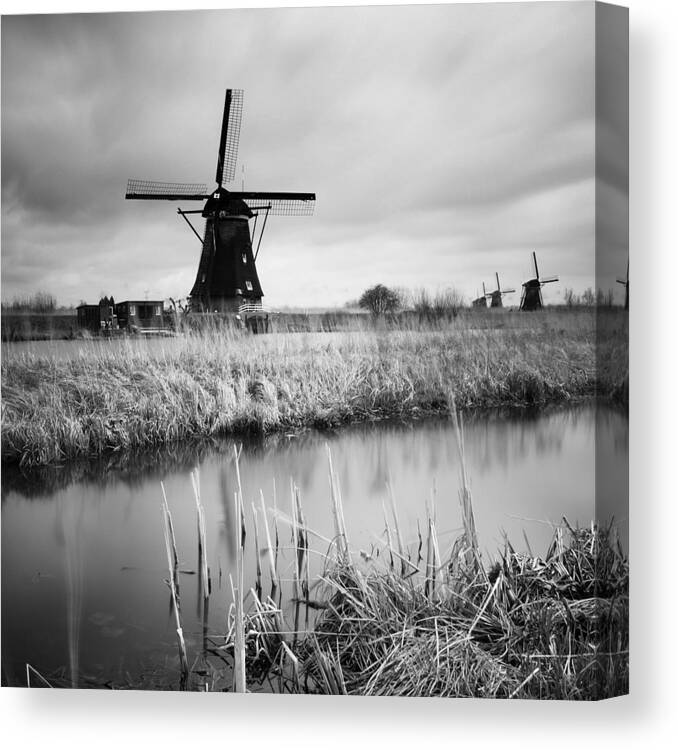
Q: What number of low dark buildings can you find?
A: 2